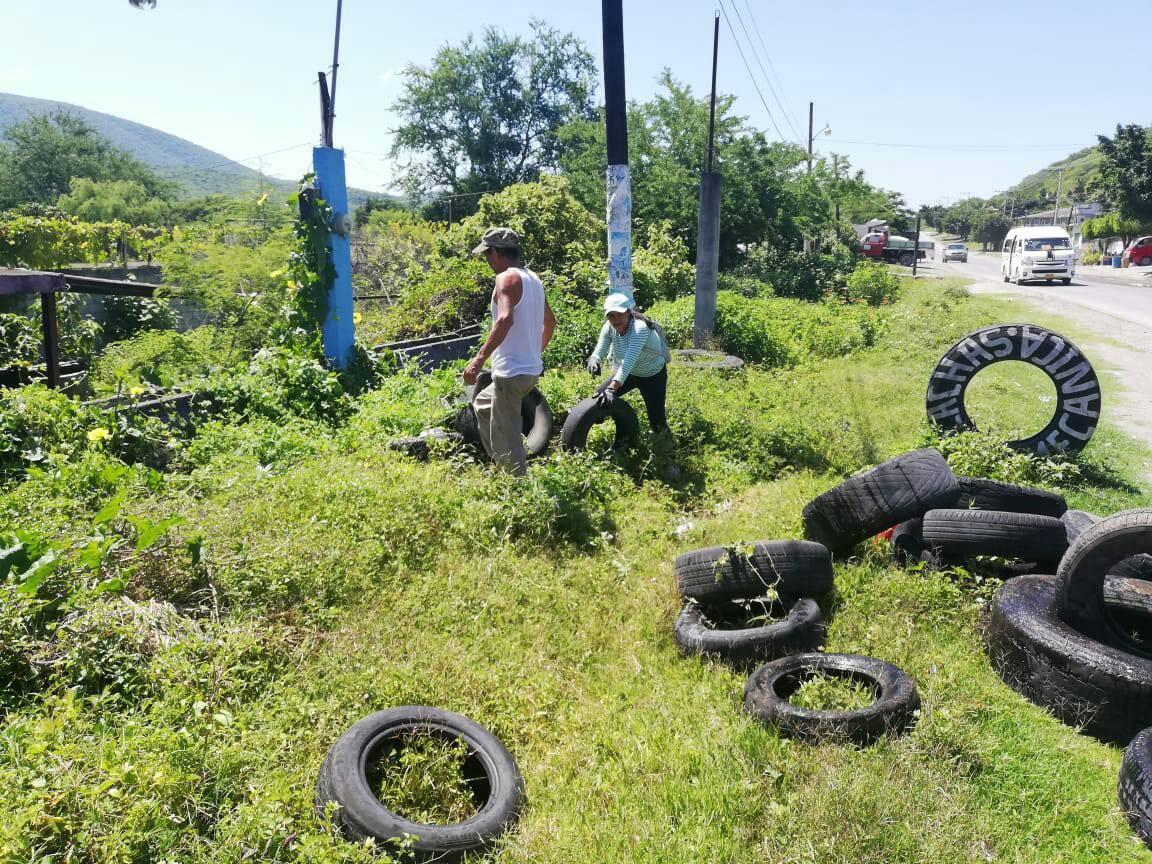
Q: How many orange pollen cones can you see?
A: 0